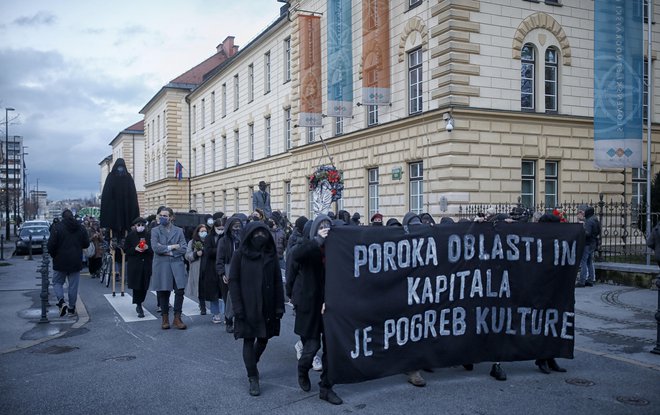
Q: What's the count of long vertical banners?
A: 4